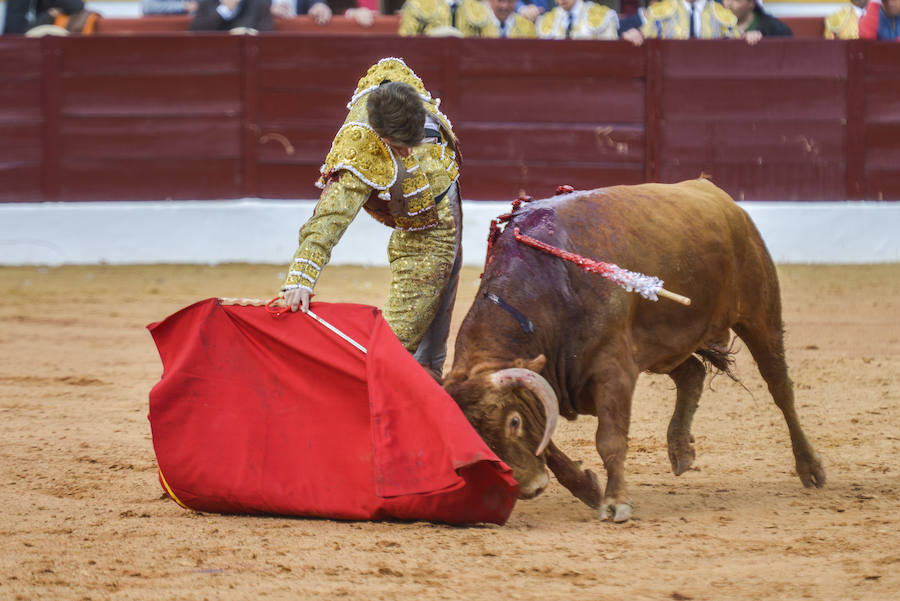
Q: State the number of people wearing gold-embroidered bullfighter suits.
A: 6